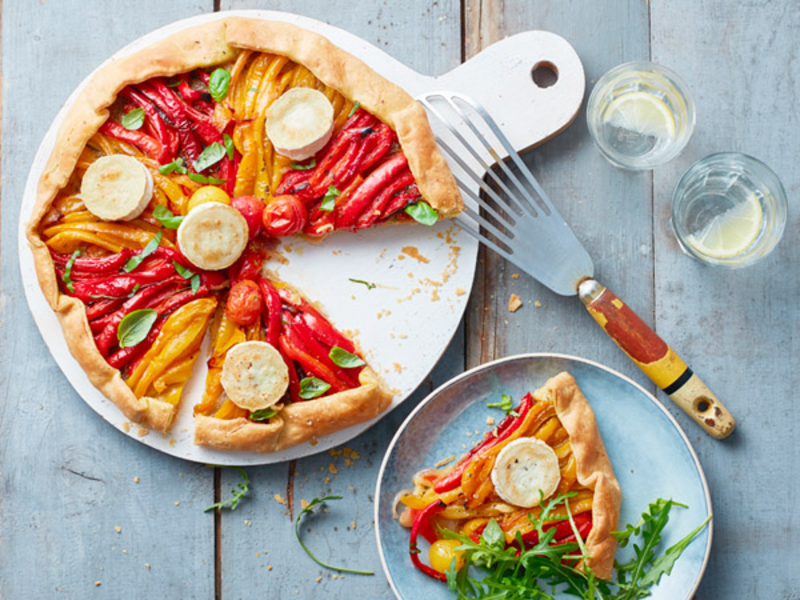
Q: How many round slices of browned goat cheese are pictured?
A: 5